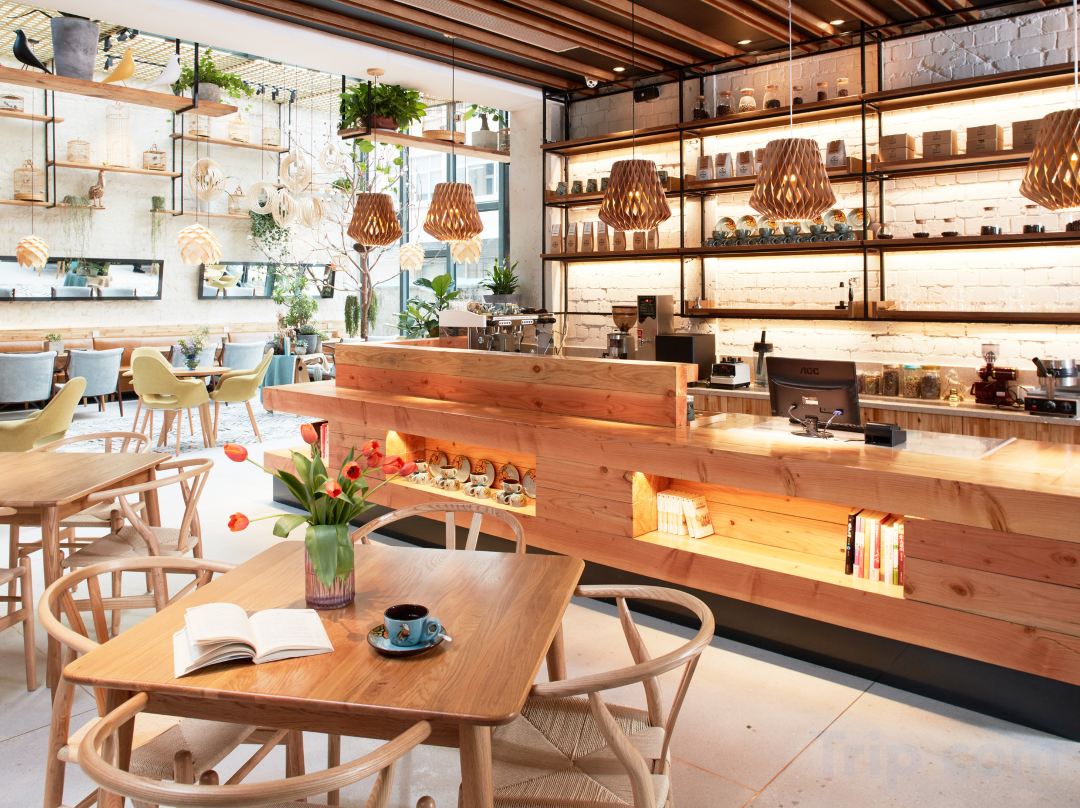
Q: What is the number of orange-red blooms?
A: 9